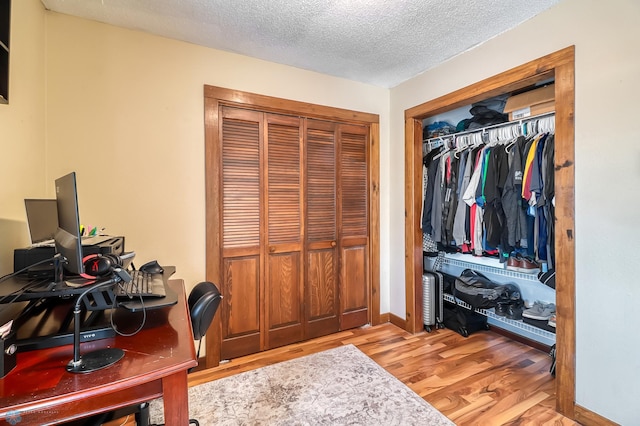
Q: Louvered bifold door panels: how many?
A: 4